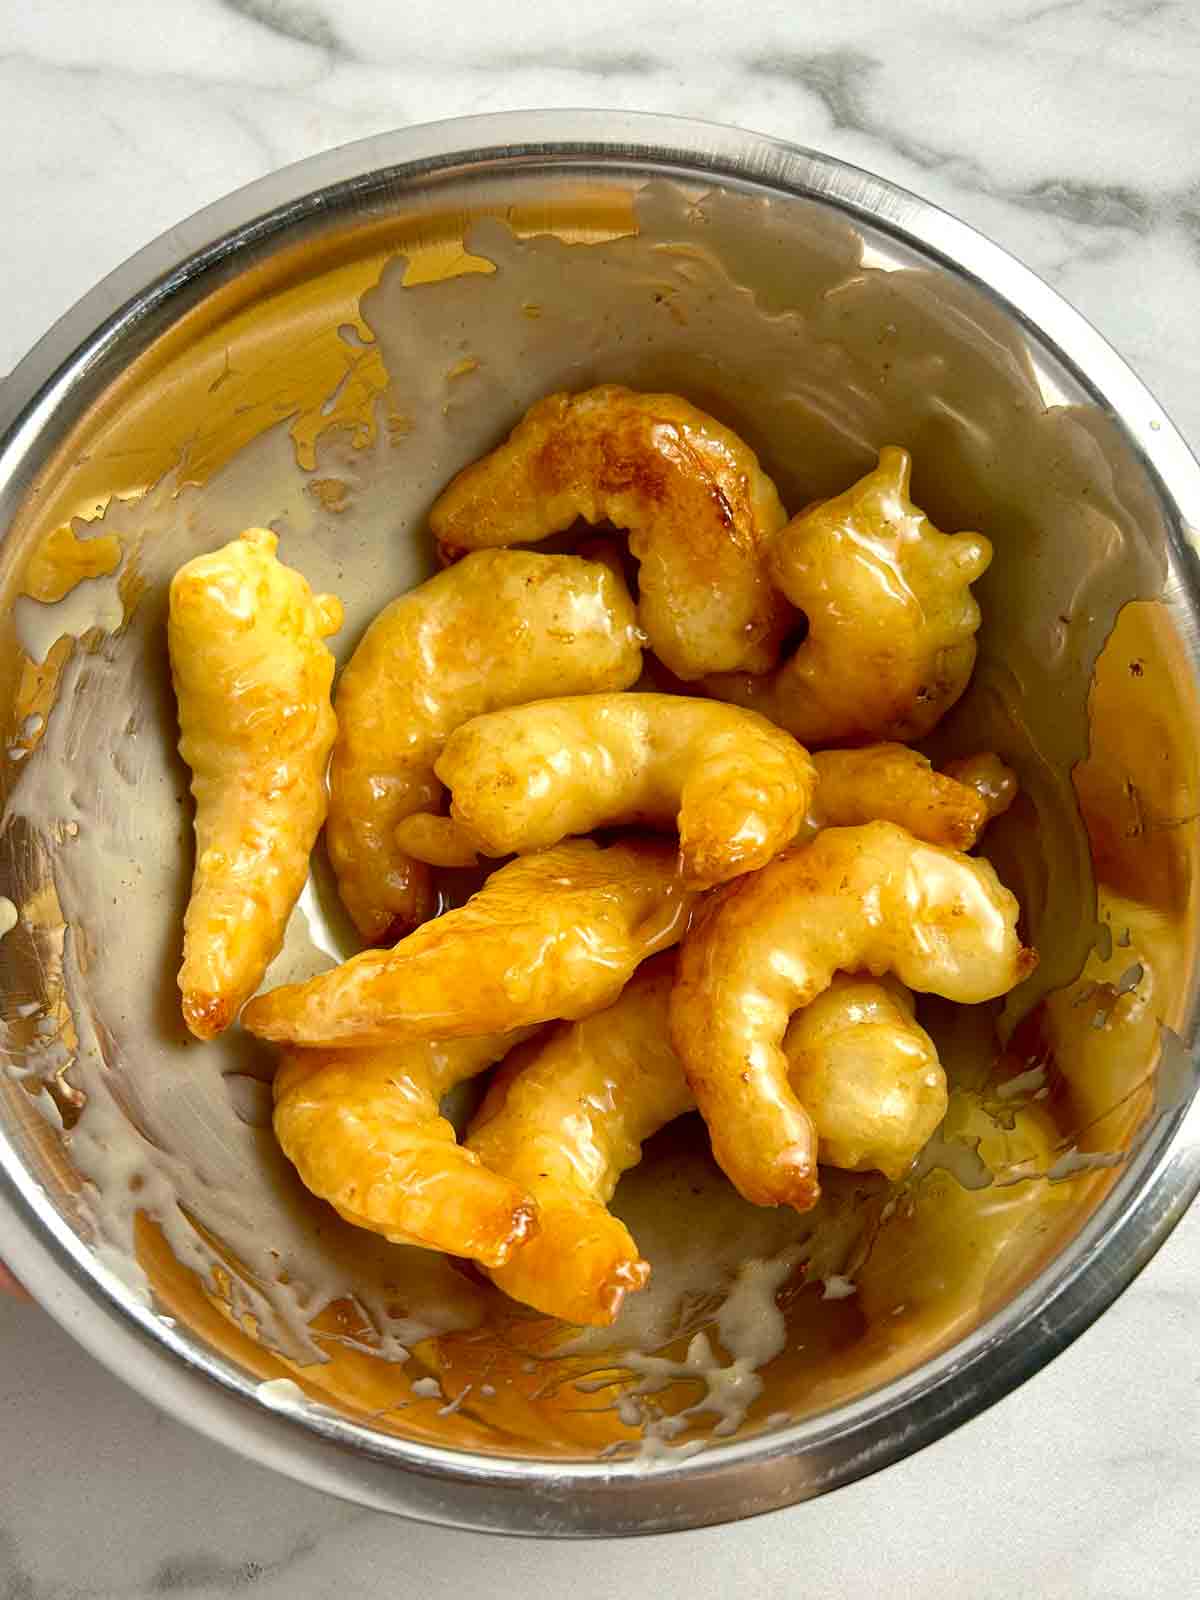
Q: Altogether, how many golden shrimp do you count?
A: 11